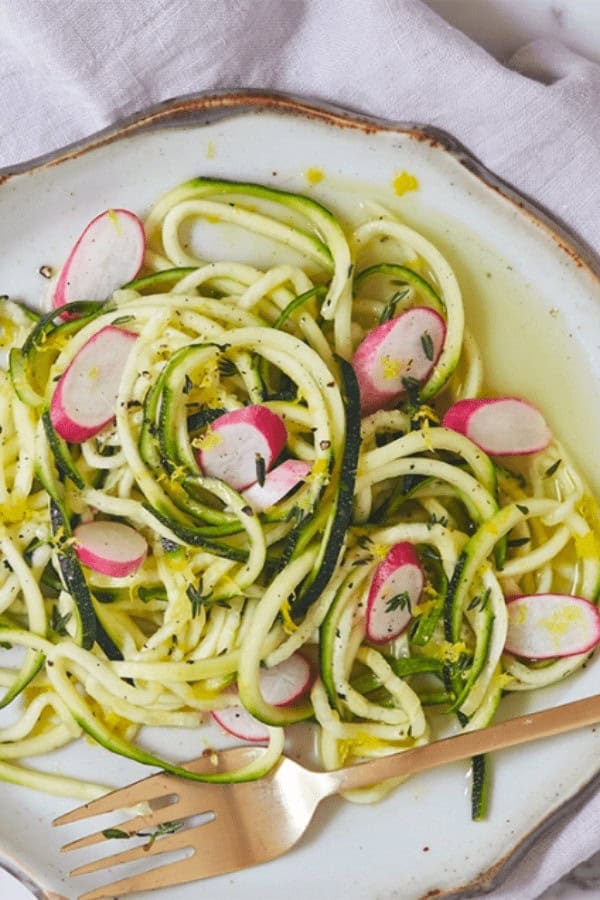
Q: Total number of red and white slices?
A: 11